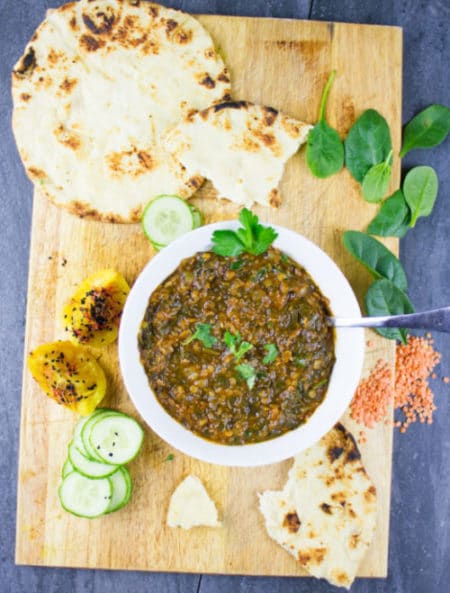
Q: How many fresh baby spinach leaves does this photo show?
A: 8